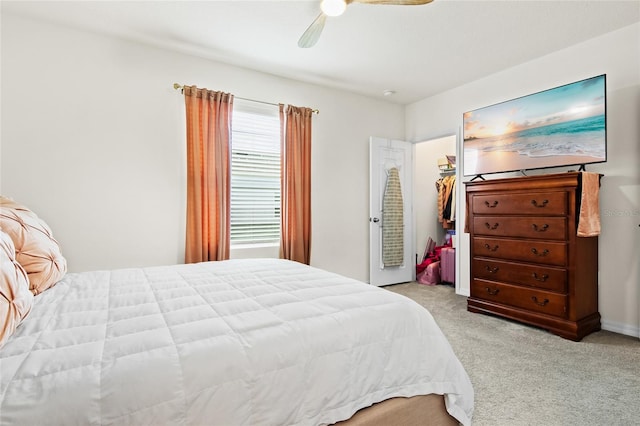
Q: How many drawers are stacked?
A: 5